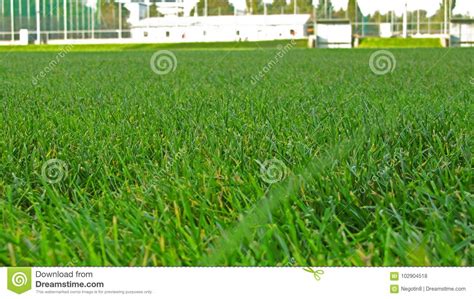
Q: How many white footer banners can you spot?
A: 1